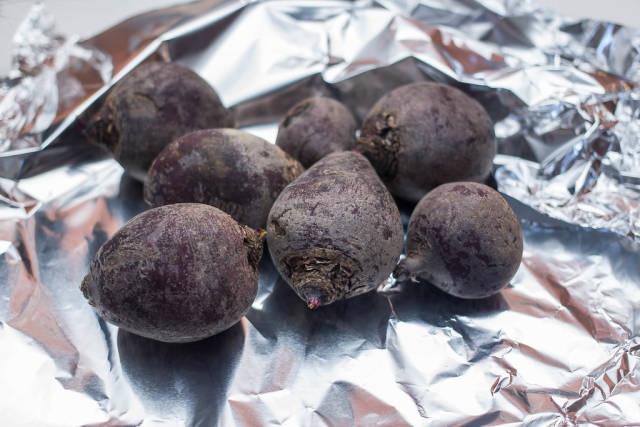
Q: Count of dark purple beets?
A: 7